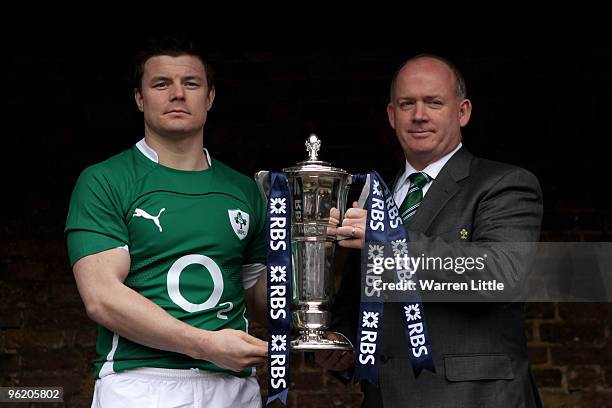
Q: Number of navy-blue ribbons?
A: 3